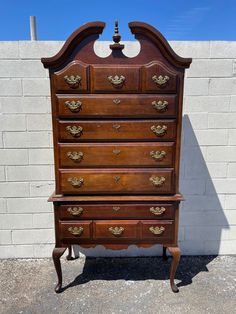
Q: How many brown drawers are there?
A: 11